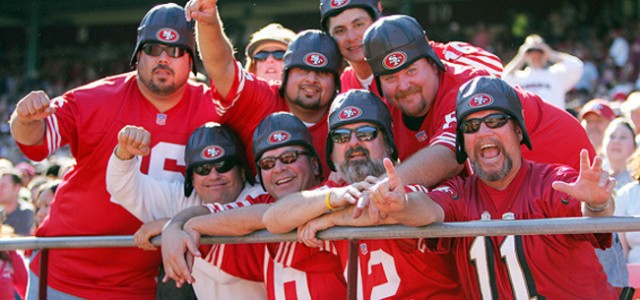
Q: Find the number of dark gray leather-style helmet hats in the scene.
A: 8